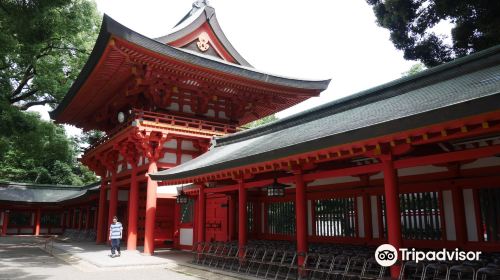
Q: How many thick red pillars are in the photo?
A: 8